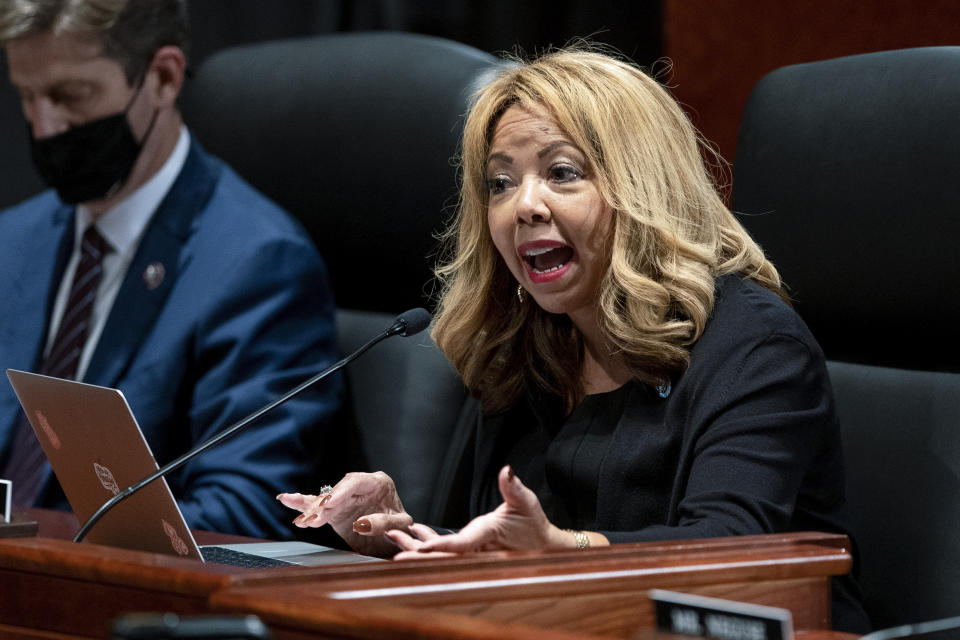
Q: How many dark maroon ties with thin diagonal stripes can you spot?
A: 1